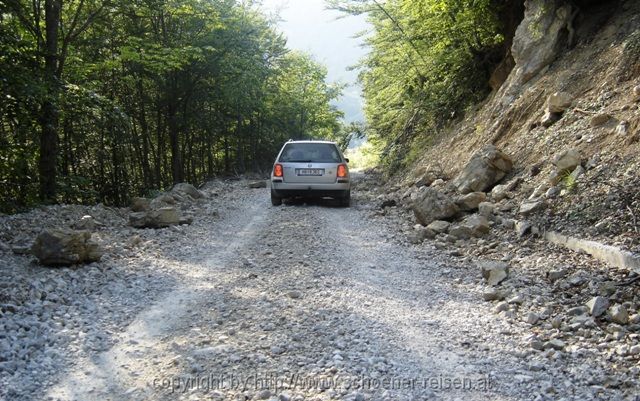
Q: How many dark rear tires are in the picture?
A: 2